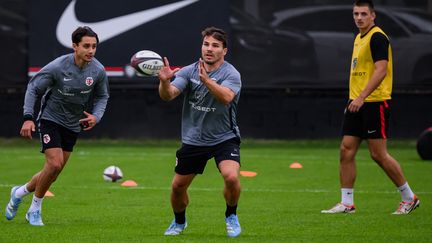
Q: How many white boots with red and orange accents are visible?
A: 2